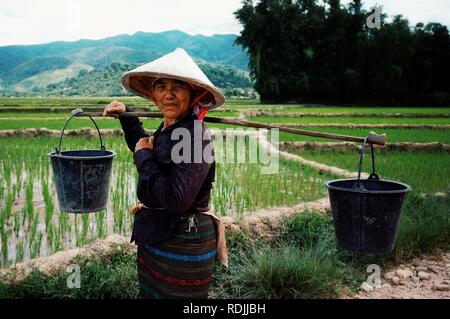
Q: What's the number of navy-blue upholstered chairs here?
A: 0